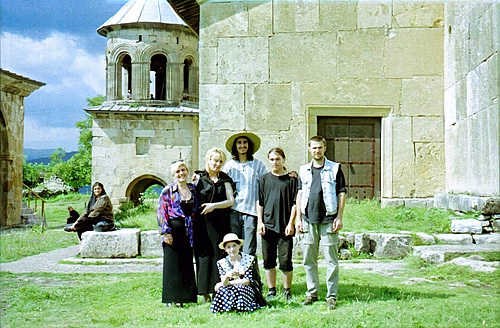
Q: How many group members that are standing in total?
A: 5